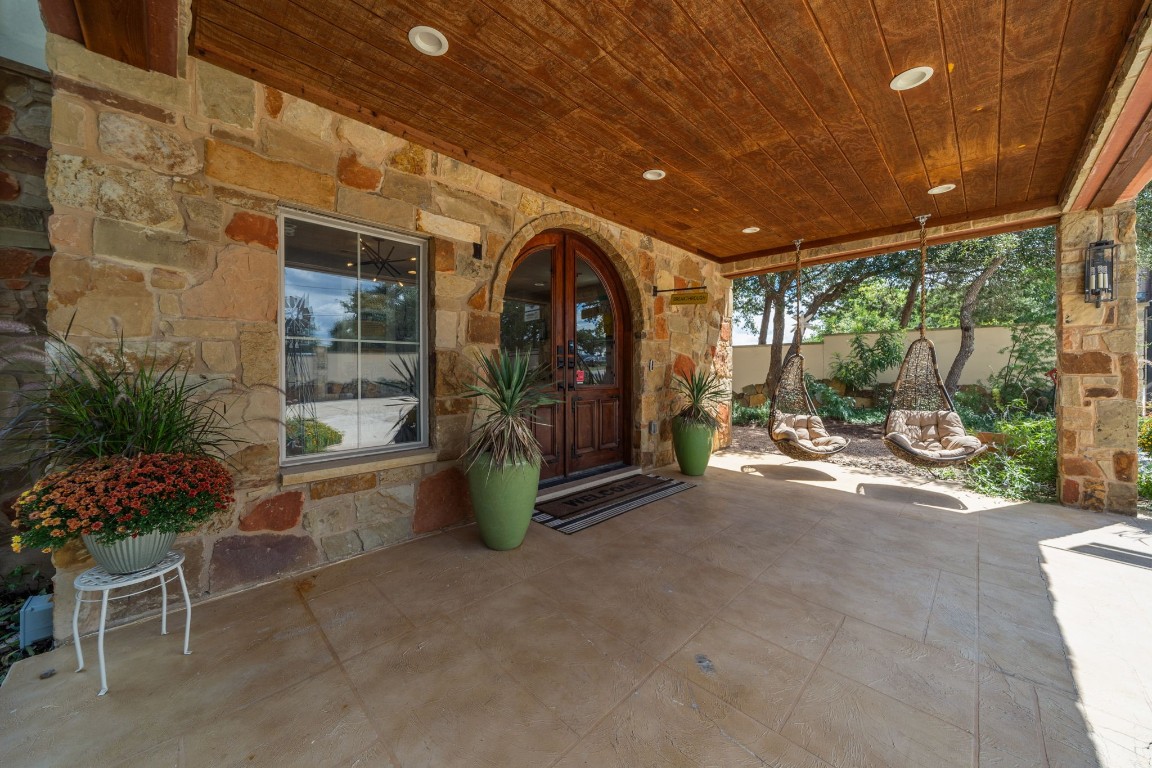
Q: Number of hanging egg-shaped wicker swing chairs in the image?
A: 2